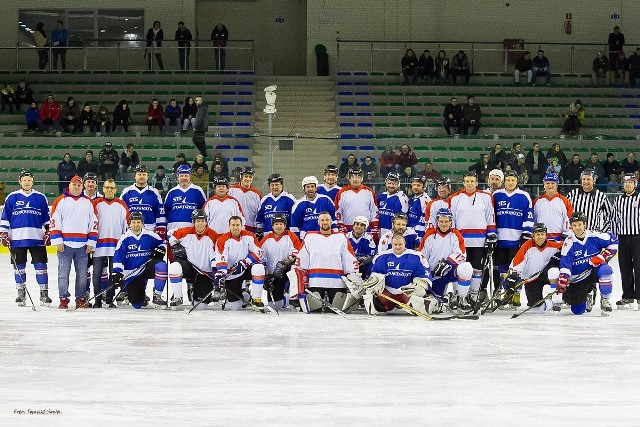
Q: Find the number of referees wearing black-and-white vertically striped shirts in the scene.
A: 2